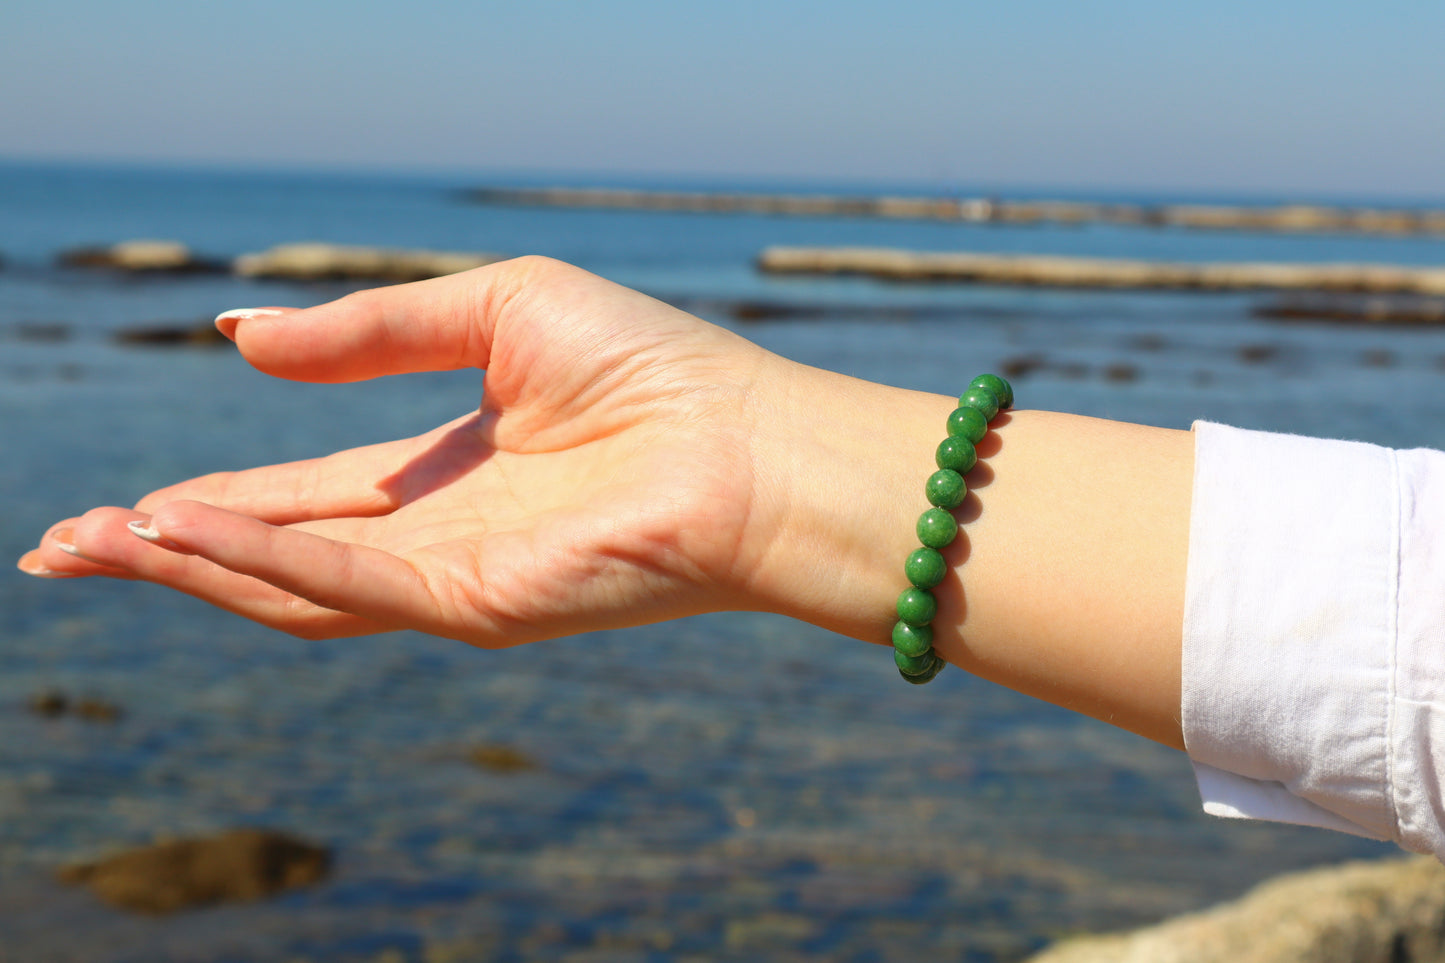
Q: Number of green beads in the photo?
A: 13